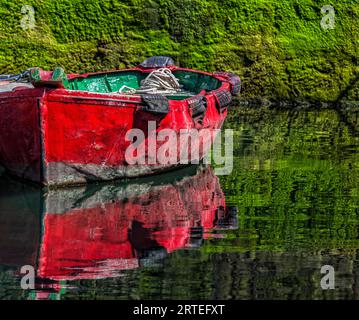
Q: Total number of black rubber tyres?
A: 5